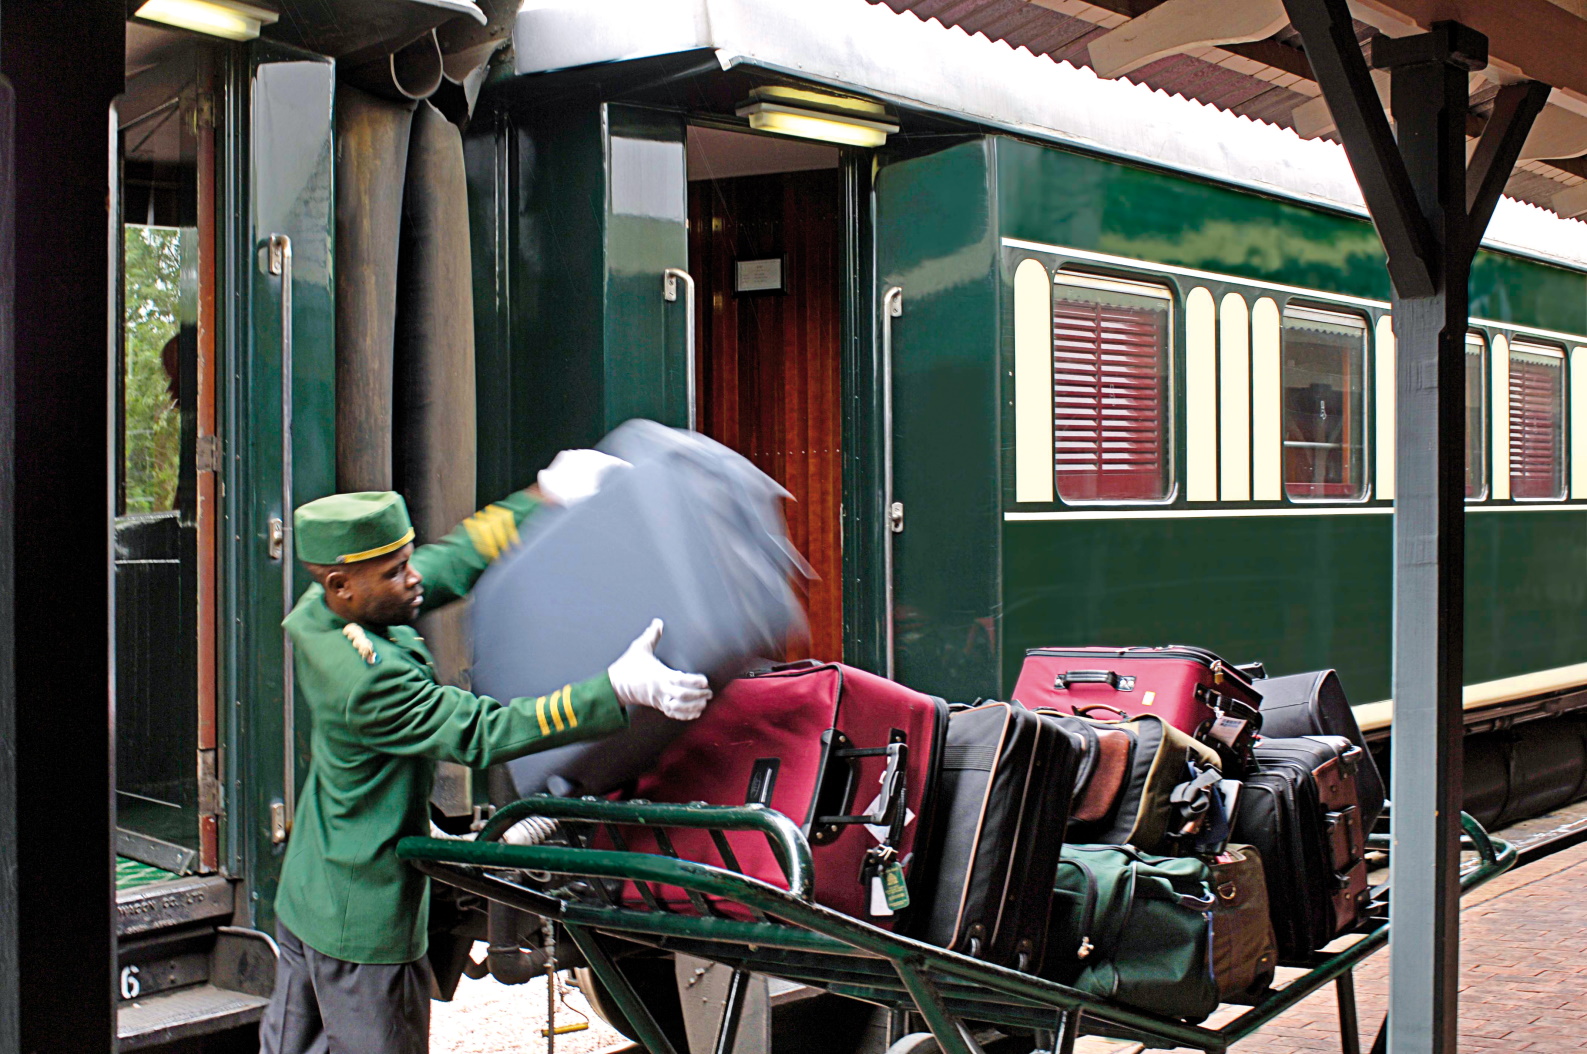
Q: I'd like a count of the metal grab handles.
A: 3